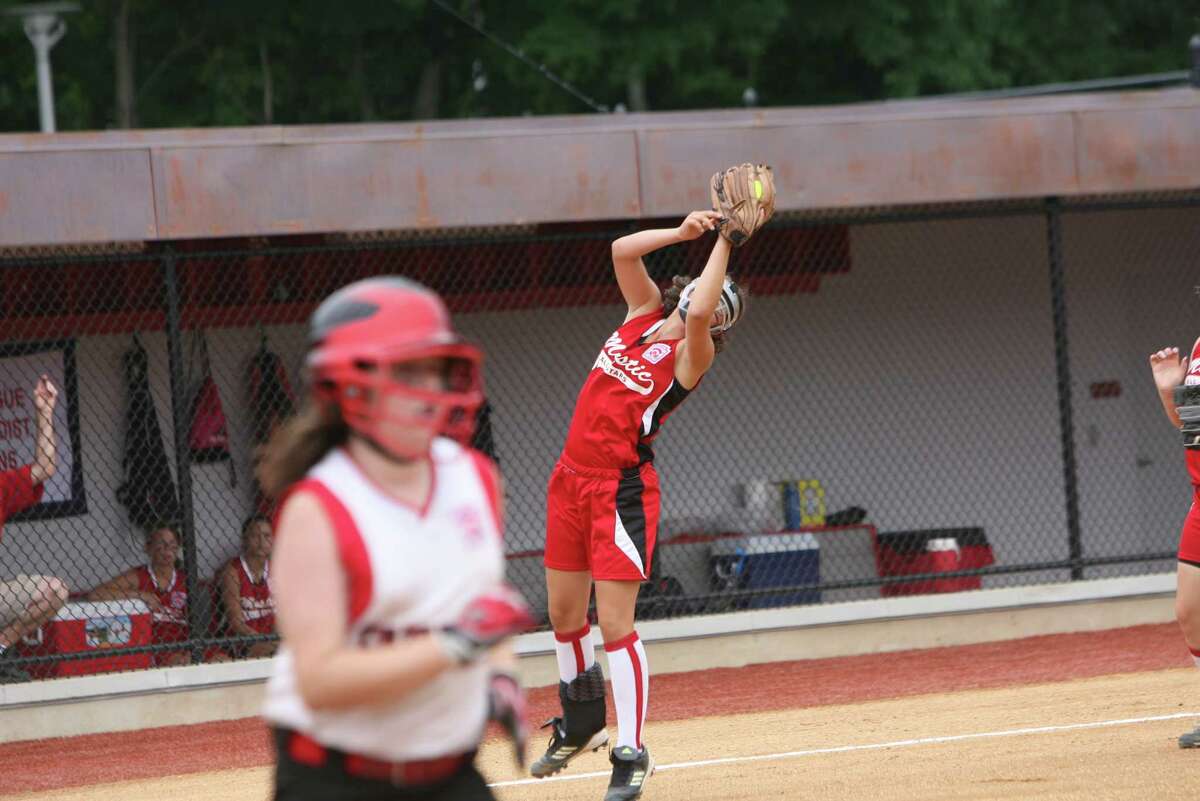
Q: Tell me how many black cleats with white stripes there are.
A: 2